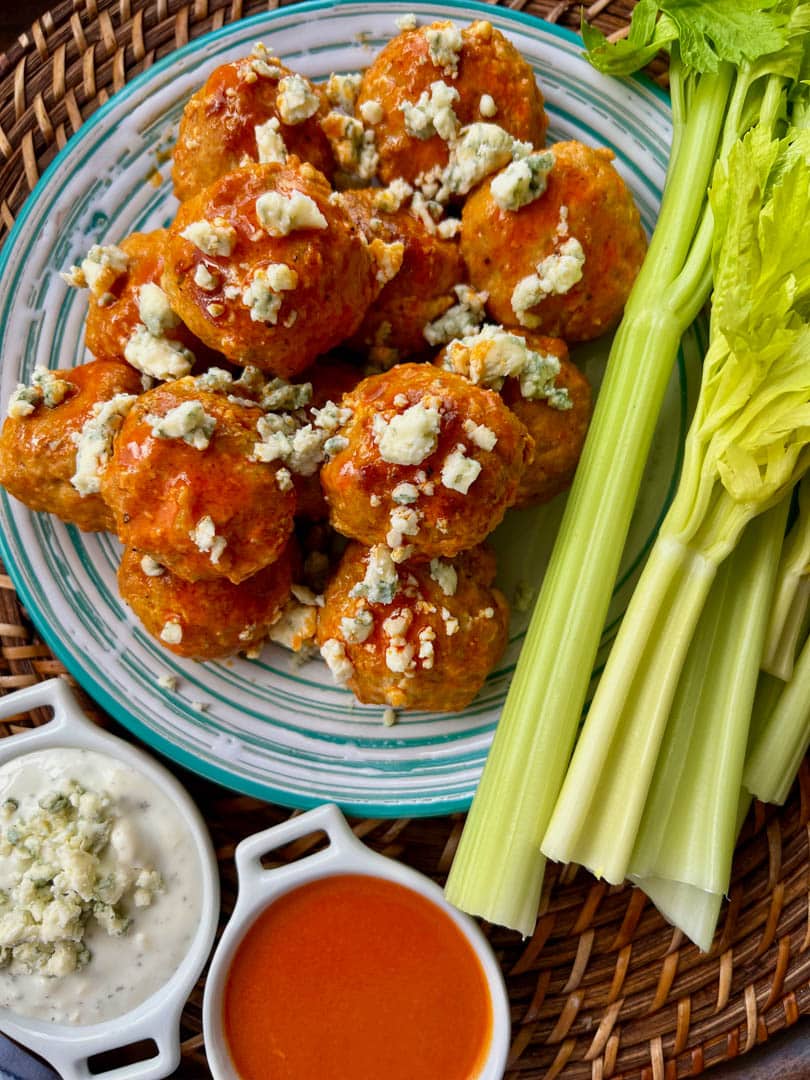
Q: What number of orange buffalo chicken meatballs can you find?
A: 13